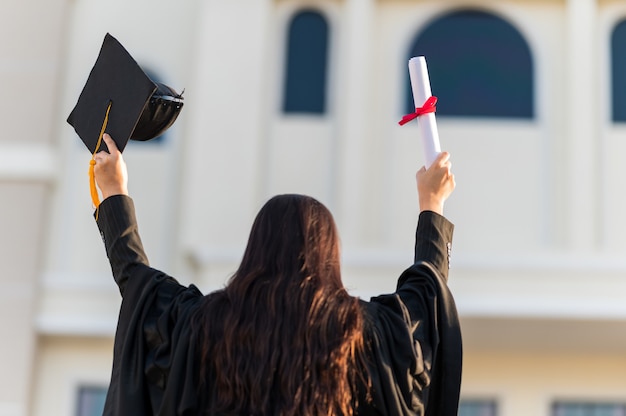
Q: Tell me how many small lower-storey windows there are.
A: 3